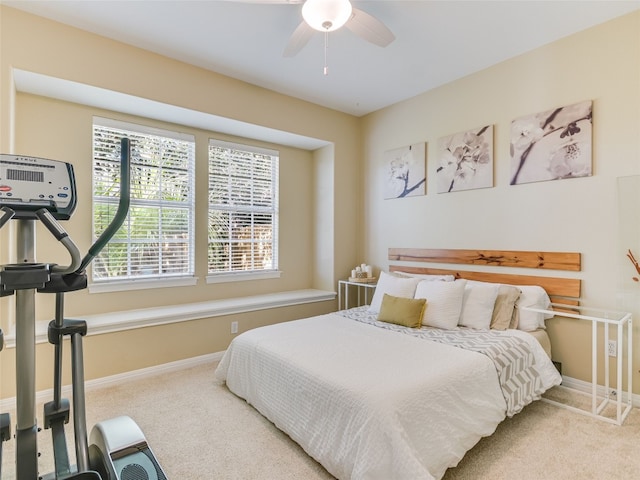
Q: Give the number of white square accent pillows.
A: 2